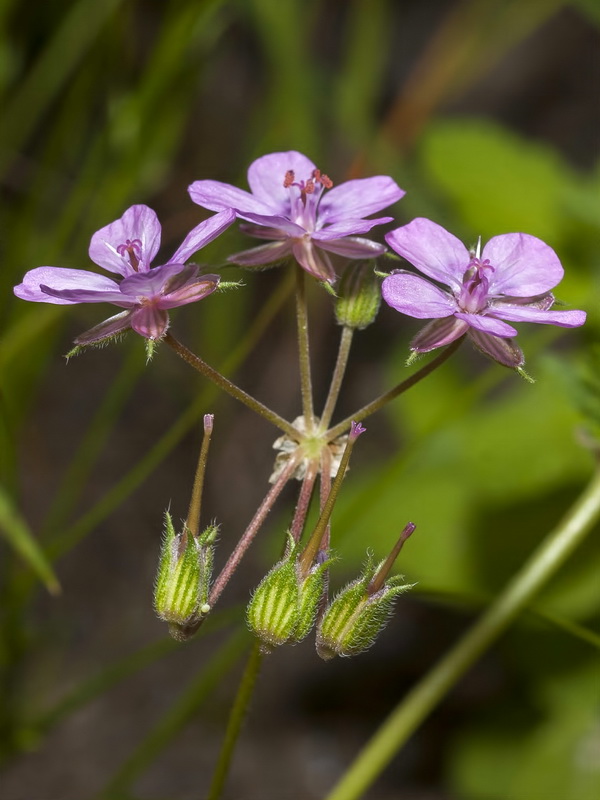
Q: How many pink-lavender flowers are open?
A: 3